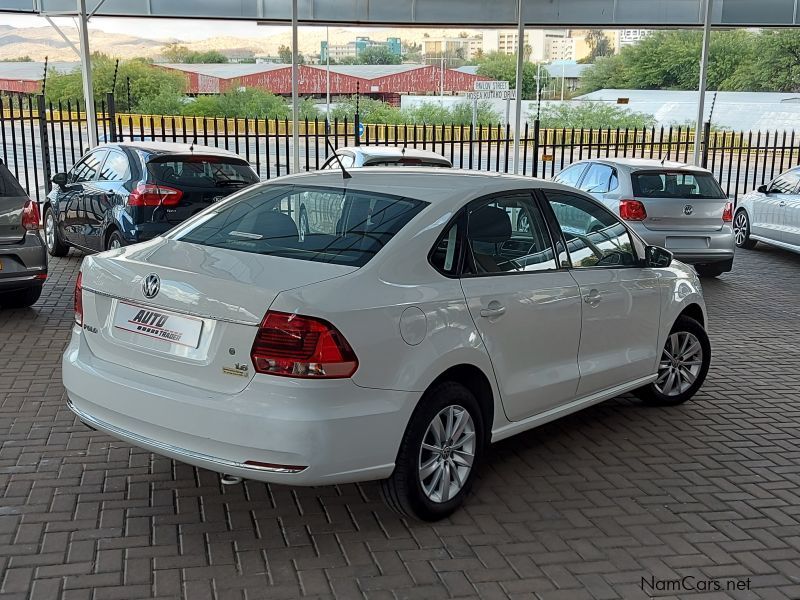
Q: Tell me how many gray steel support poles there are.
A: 4